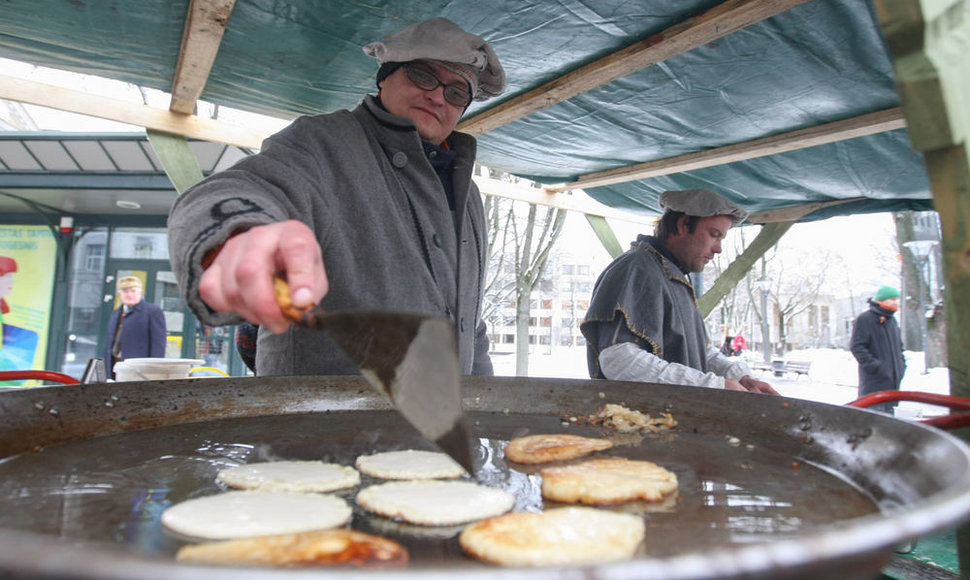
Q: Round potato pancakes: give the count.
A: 8